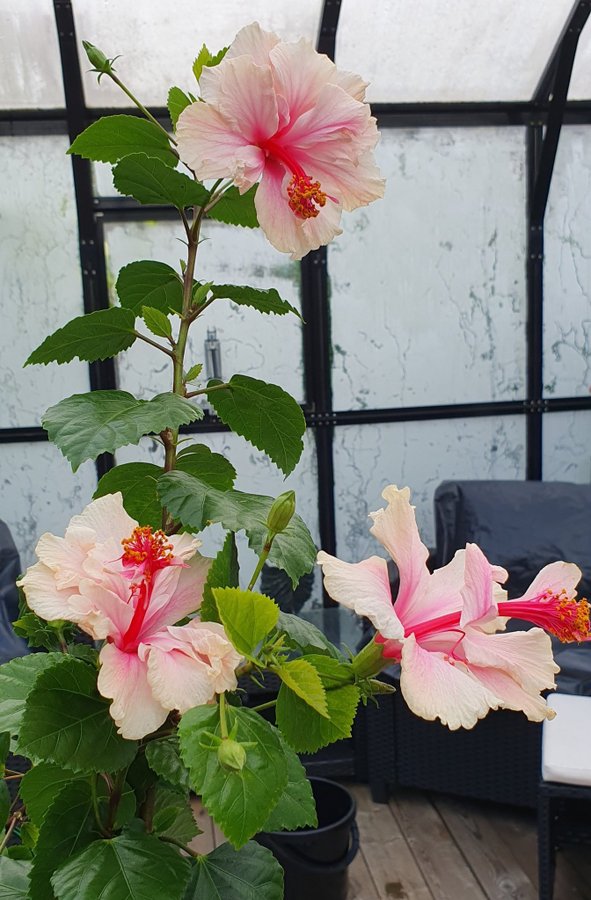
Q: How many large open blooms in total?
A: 3